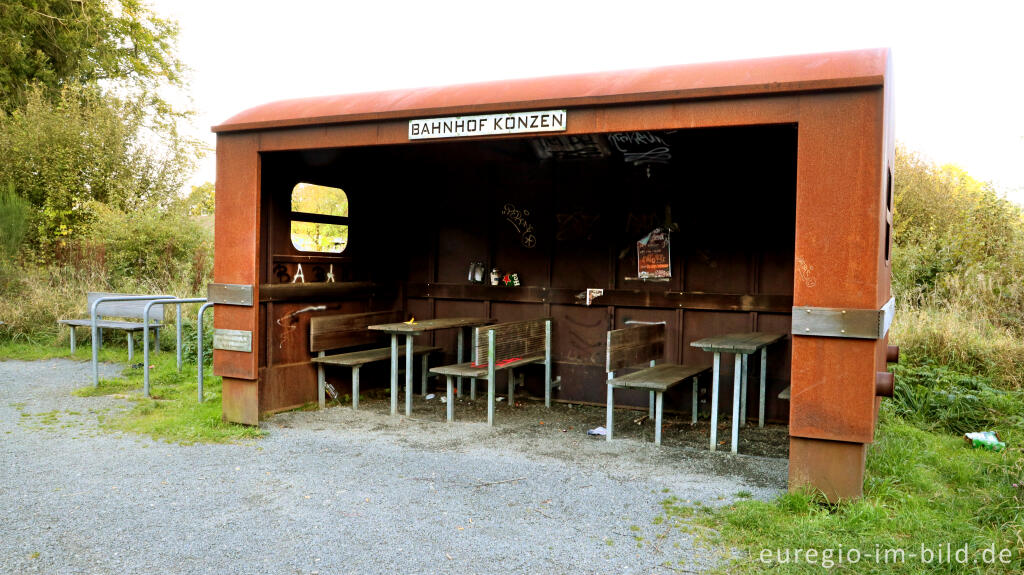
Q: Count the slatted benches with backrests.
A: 4